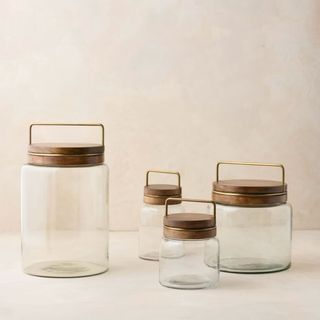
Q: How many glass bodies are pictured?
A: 4